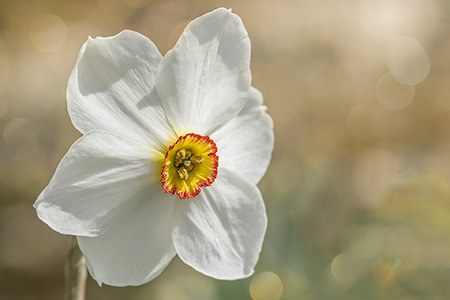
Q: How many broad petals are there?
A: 6